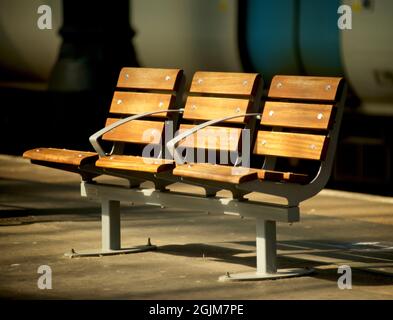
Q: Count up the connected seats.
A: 3